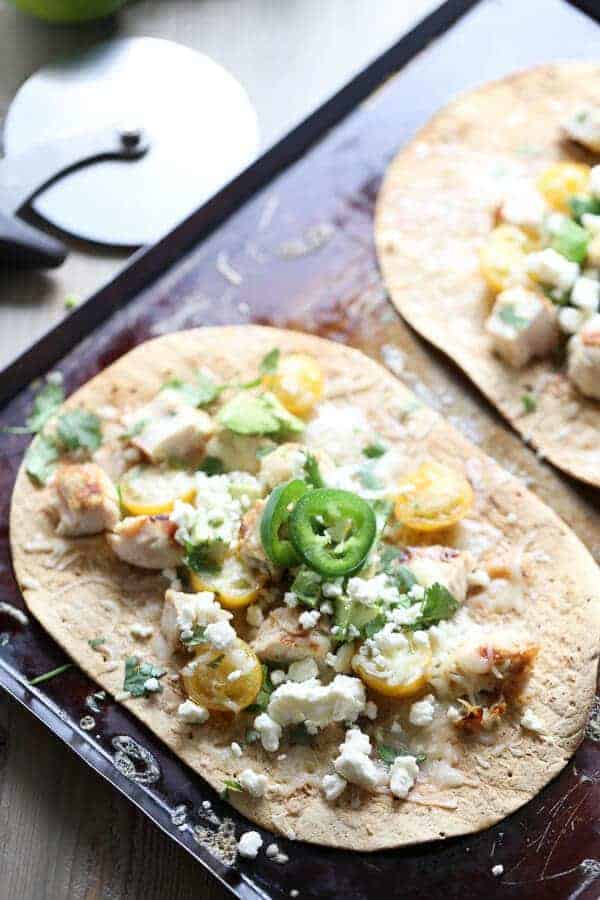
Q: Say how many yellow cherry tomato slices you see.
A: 8